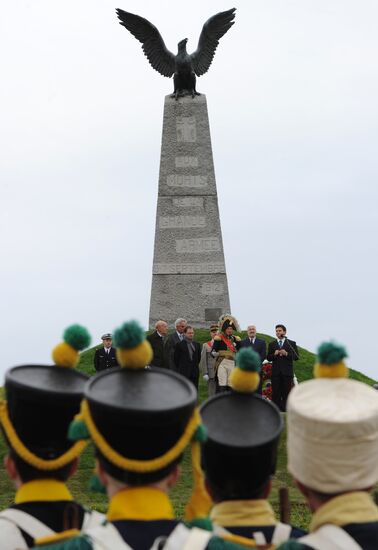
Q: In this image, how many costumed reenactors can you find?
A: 5